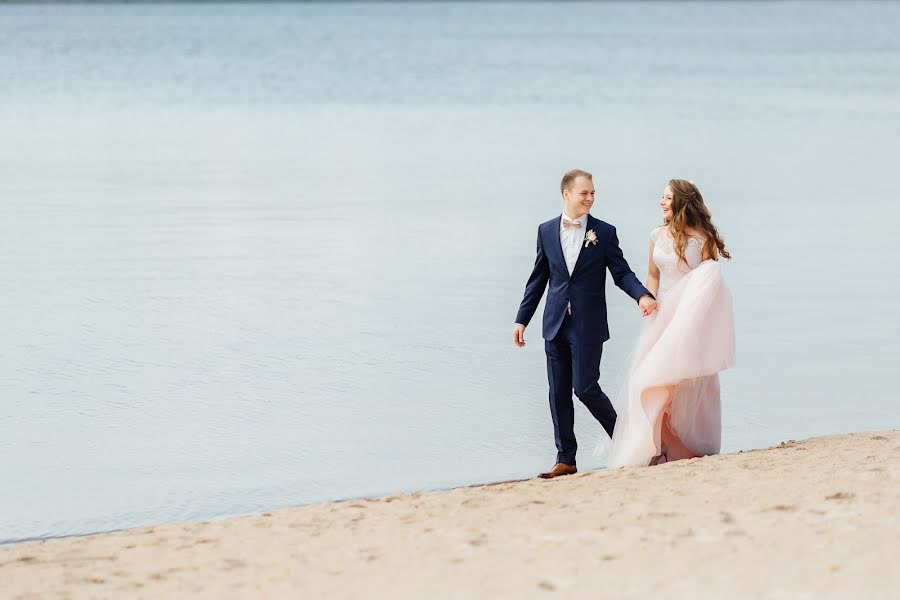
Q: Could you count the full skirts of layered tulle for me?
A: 1